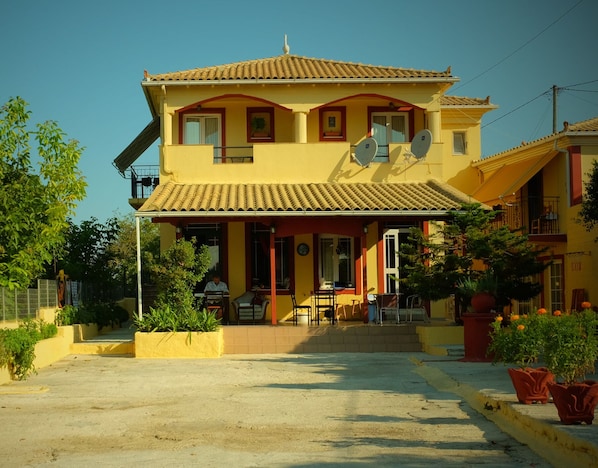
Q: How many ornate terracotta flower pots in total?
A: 2